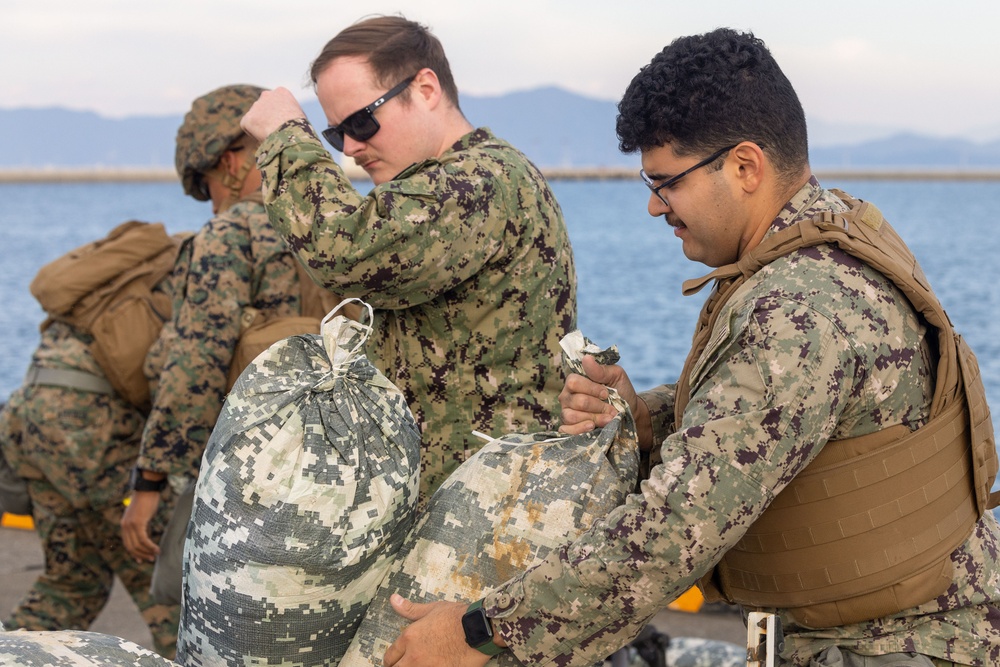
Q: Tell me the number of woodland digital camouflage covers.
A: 1